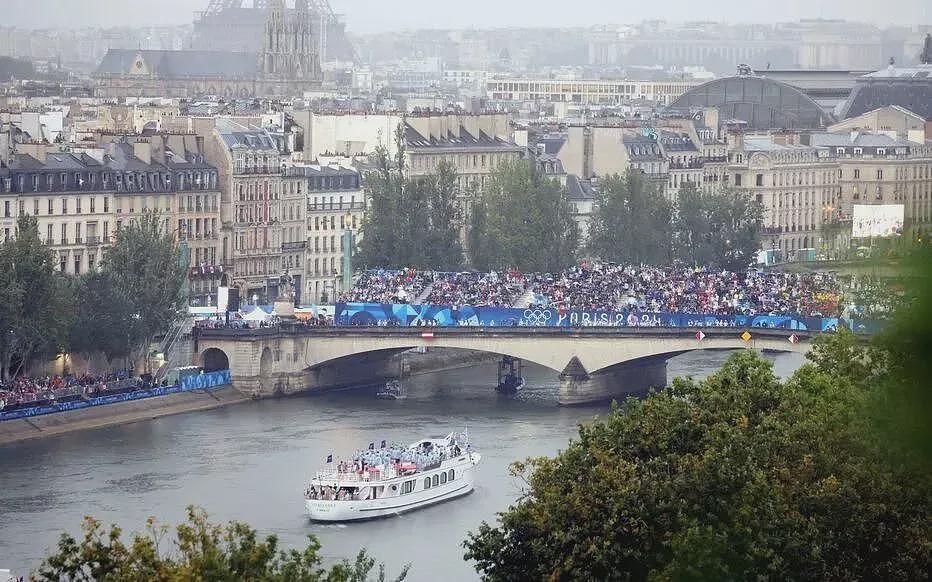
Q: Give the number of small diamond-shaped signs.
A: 3